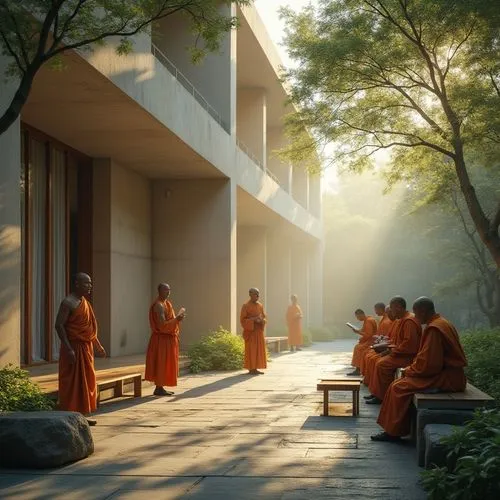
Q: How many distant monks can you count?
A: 1